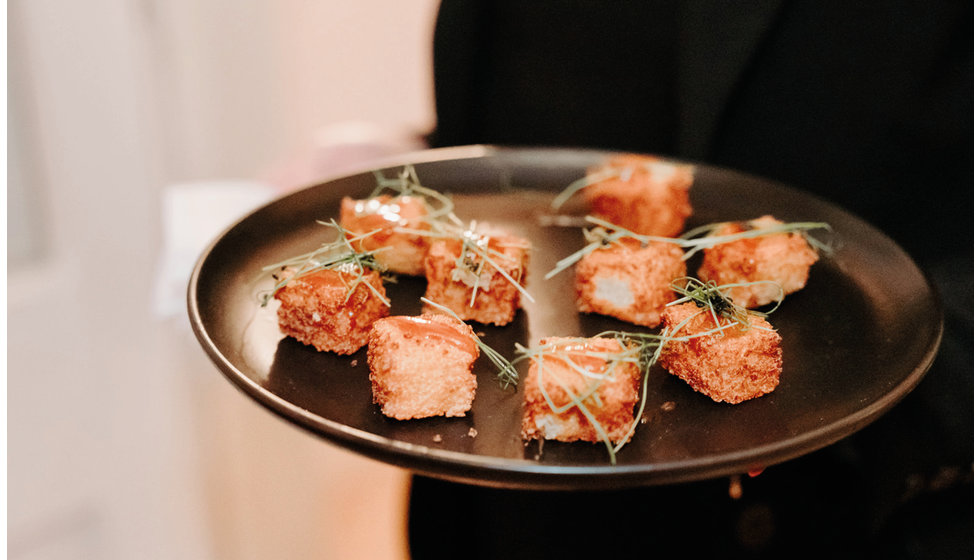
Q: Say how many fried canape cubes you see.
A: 9